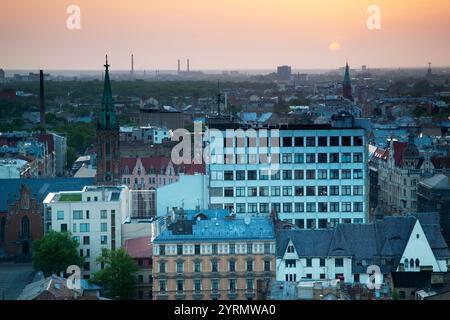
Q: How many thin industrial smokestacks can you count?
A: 4